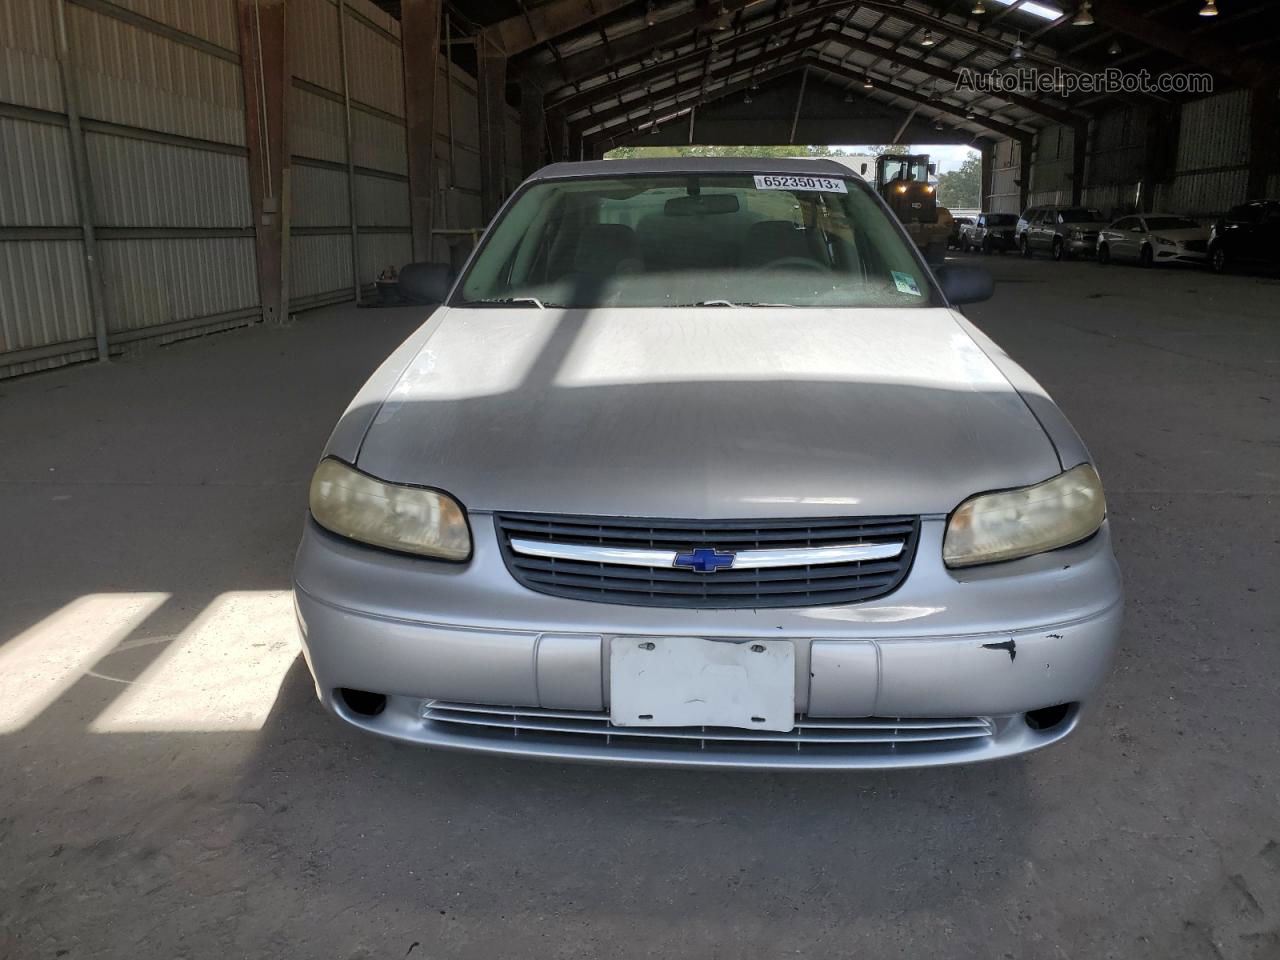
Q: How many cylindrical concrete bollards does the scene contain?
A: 0